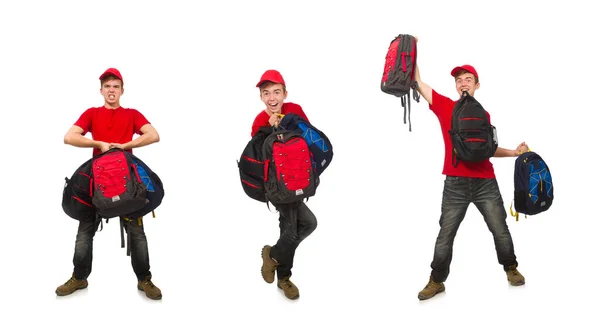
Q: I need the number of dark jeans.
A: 3